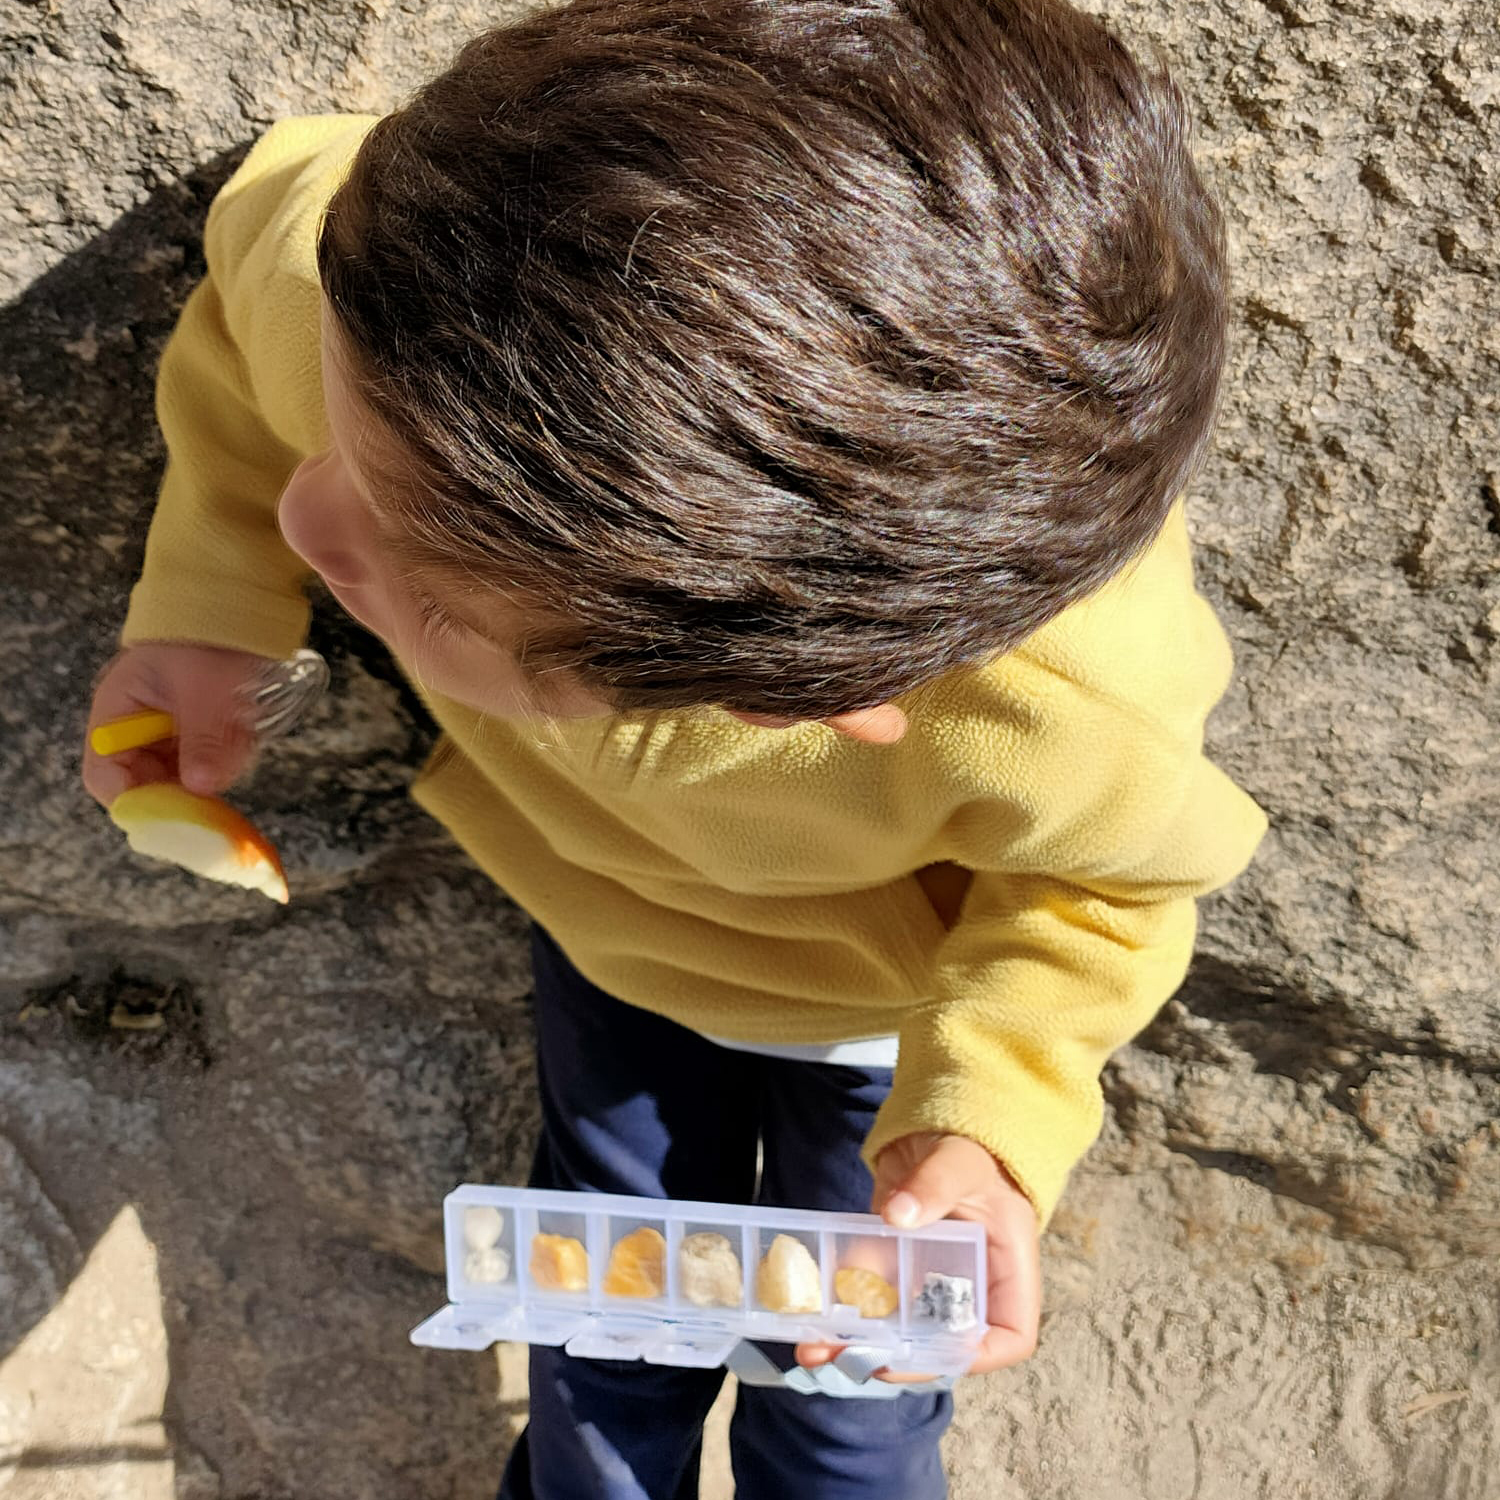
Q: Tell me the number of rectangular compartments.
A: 7